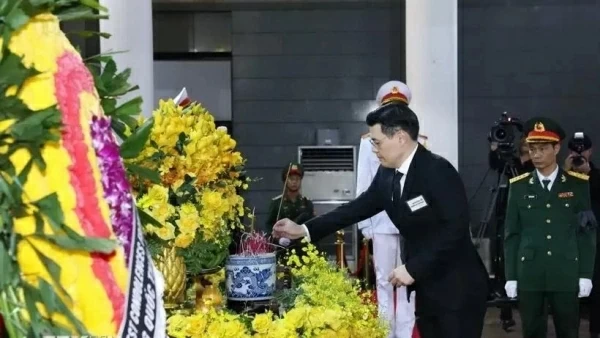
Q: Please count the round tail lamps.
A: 0